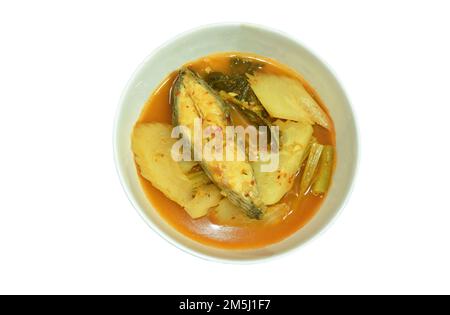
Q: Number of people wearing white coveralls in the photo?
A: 0